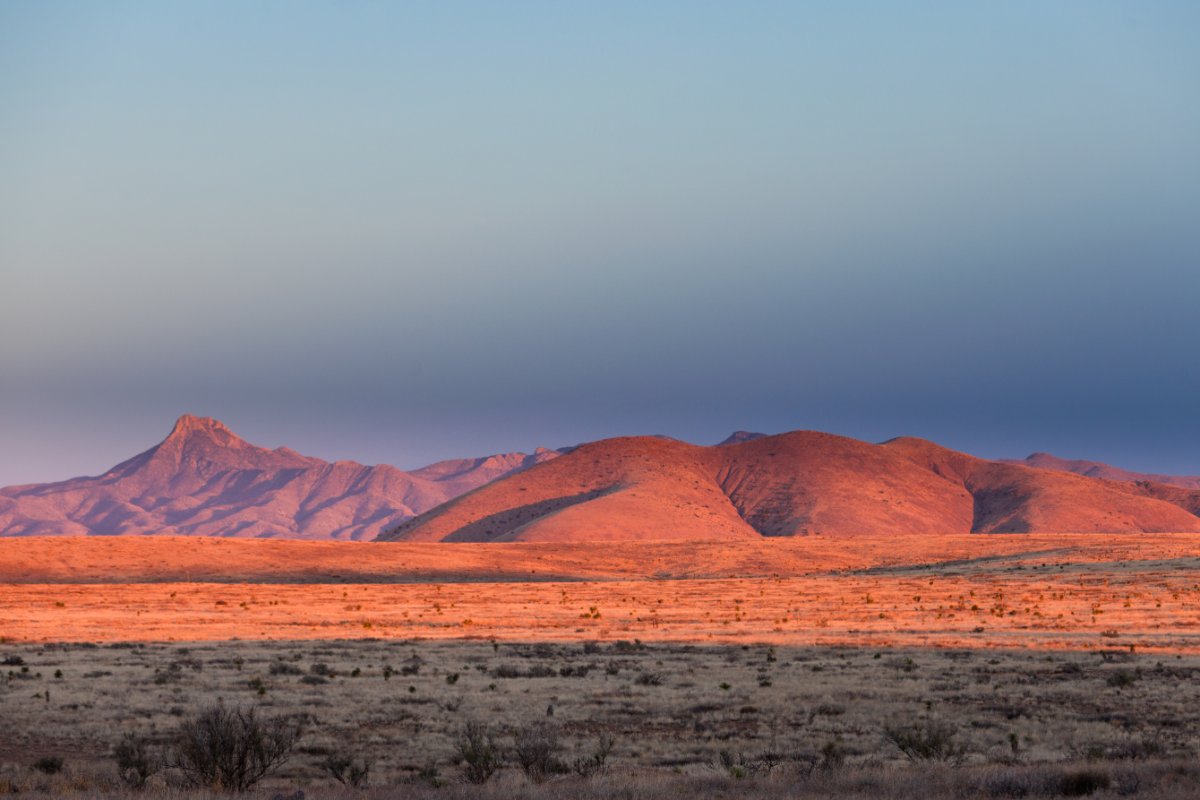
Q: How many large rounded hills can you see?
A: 3